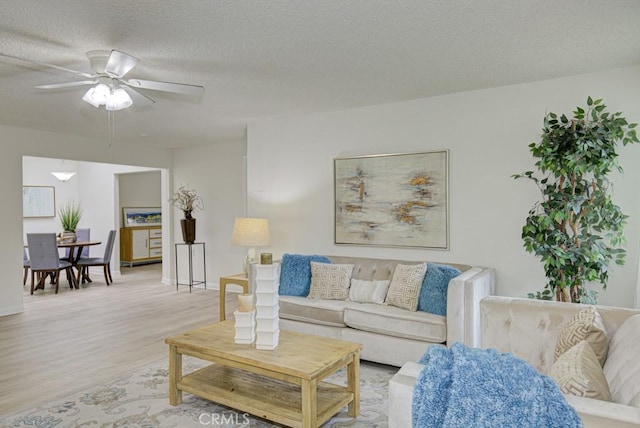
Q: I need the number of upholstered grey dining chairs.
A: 4